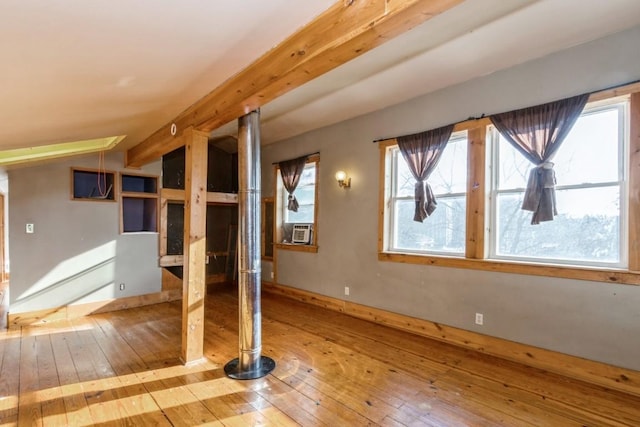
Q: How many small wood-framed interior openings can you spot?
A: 3